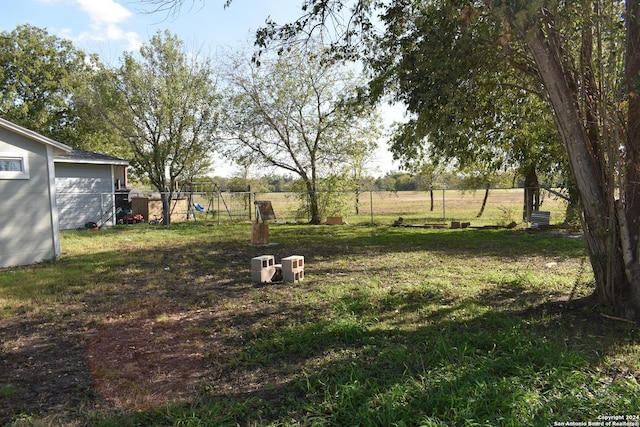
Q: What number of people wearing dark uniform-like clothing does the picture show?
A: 0